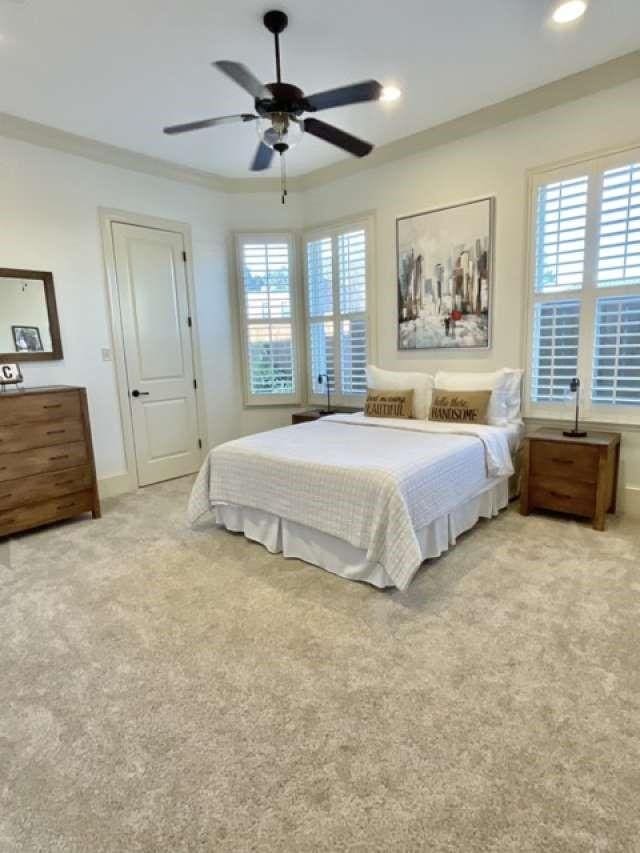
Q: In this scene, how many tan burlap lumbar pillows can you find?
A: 2